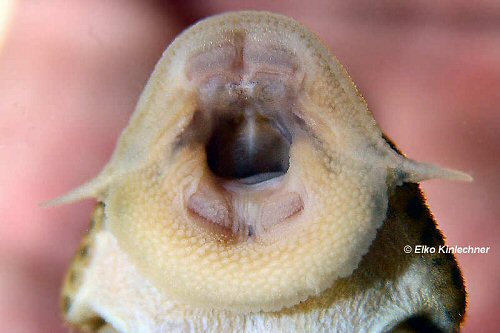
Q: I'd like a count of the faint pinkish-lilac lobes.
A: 4